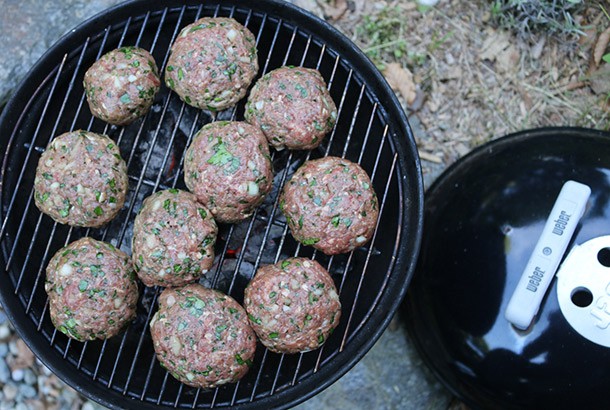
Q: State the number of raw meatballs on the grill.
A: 10